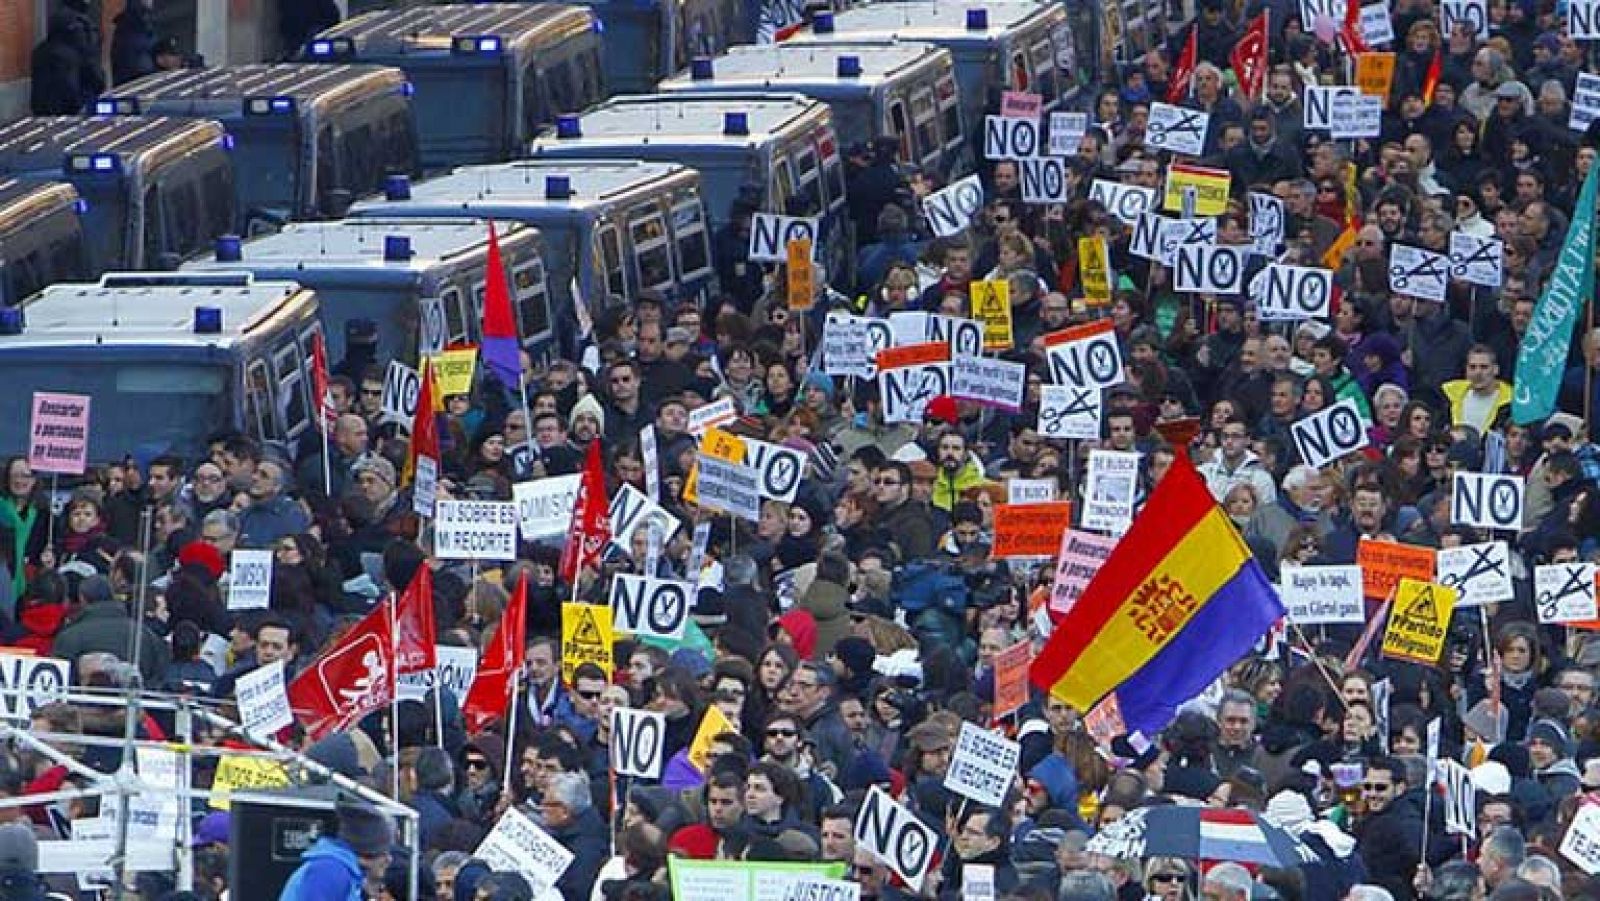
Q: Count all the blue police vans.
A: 12